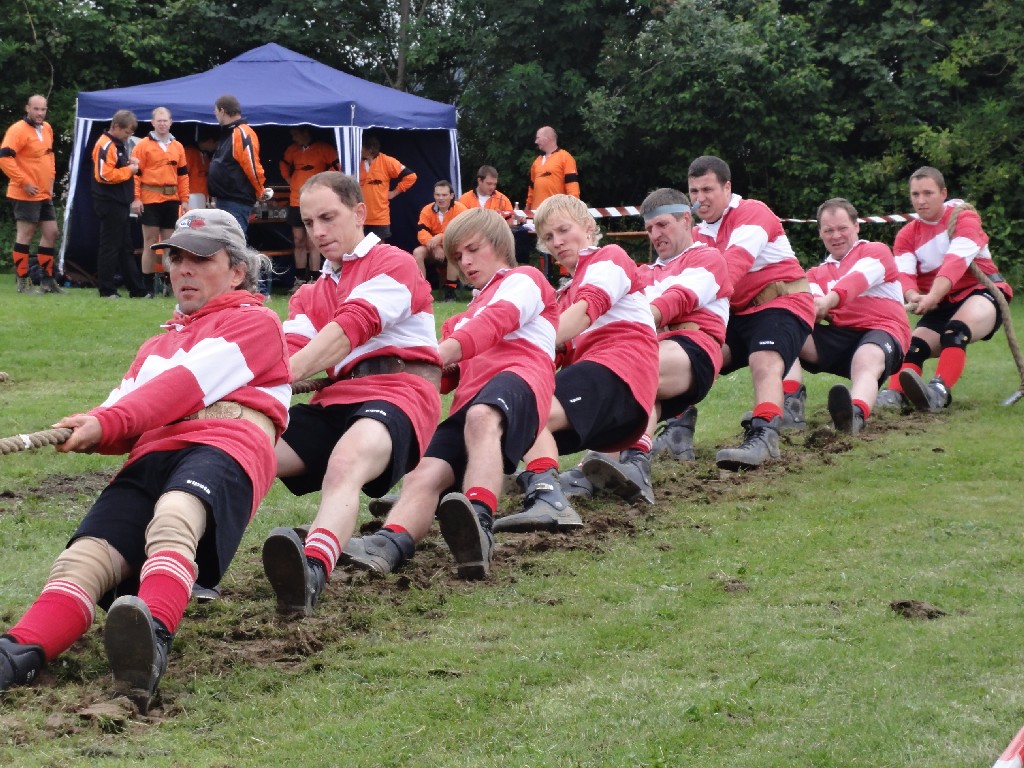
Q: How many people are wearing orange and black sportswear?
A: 10